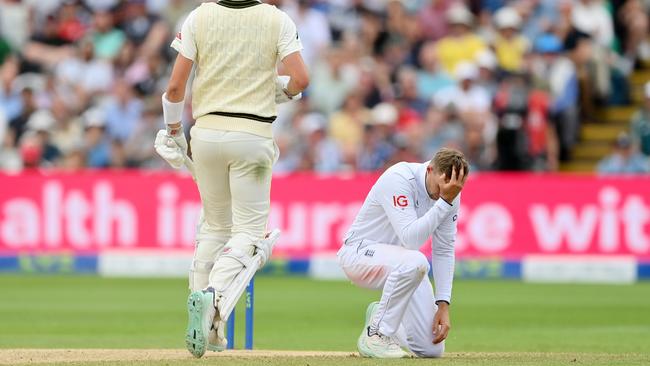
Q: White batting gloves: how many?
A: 2